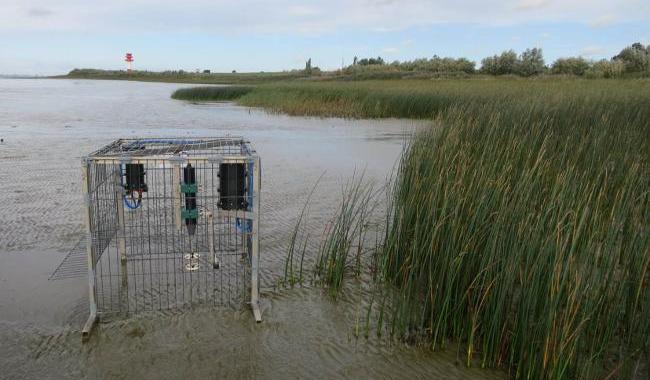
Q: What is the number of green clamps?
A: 2